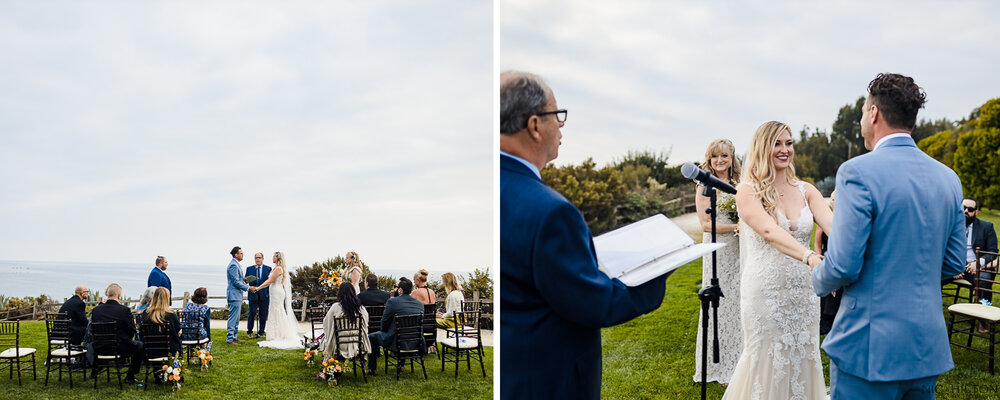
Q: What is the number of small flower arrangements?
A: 4